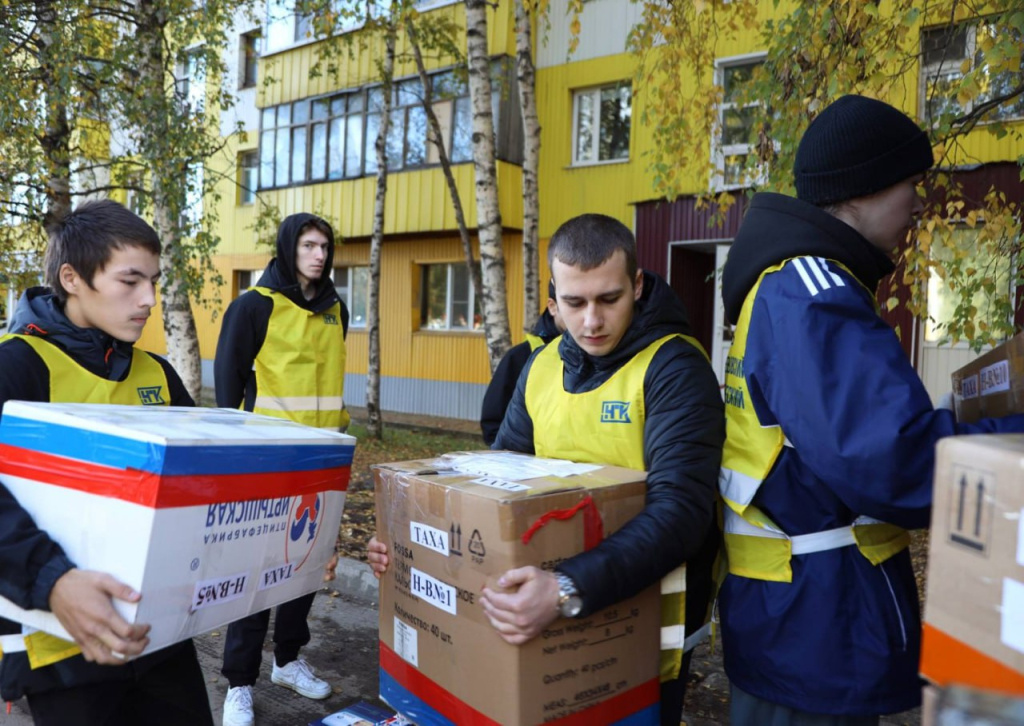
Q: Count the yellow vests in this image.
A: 5